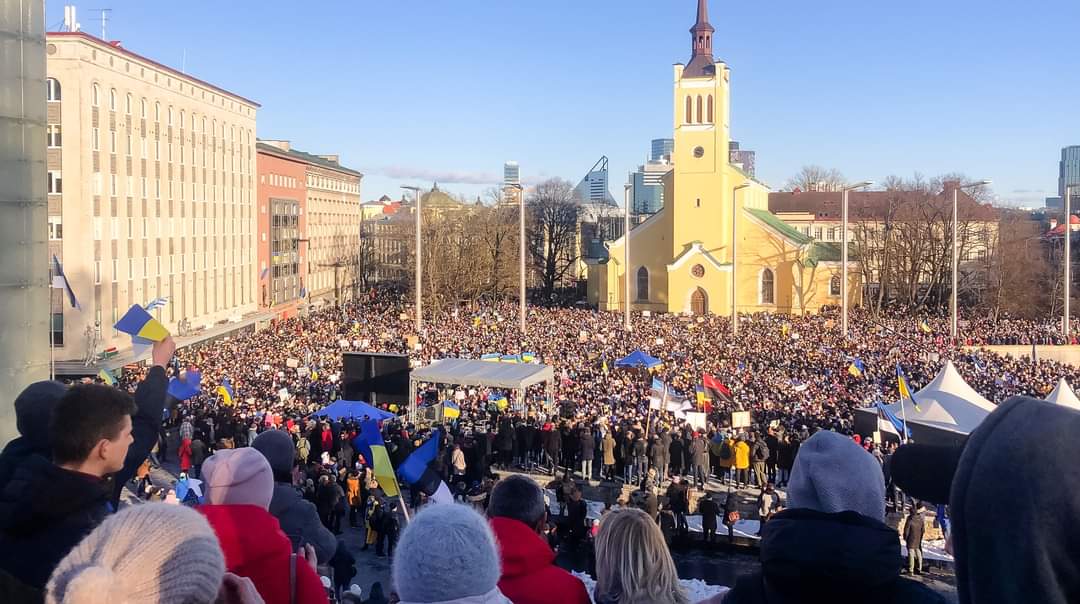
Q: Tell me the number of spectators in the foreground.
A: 10